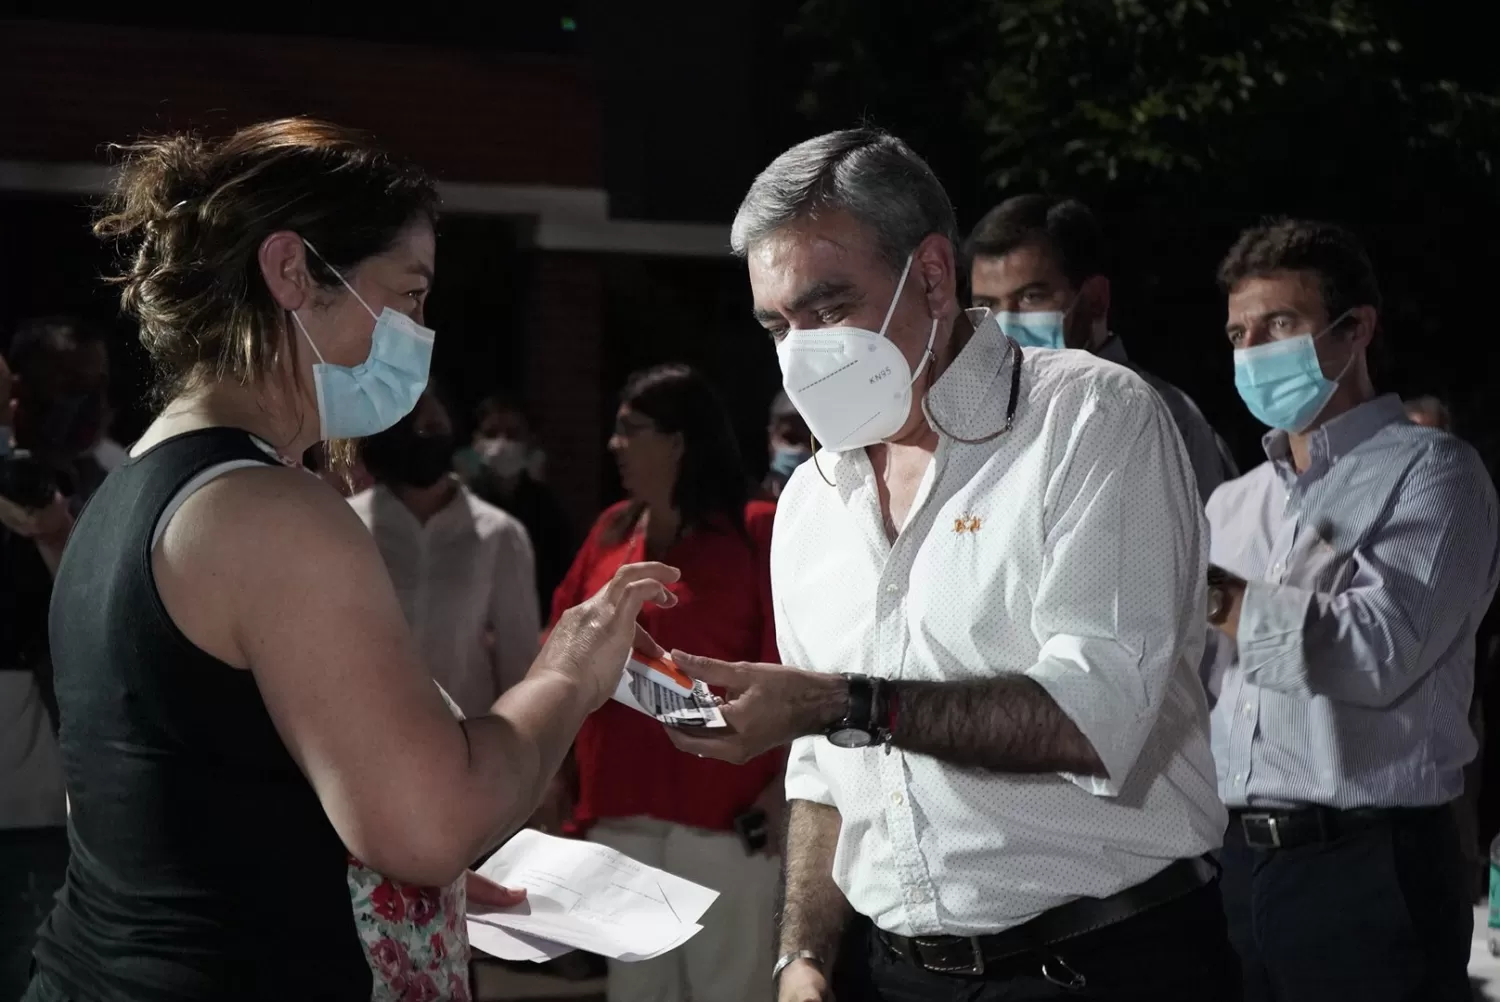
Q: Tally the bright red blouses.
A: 1